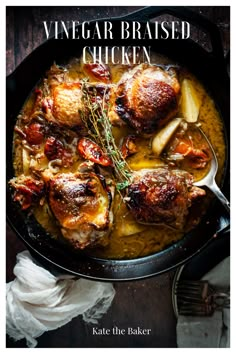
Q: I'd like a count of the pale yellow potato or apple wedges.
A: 2